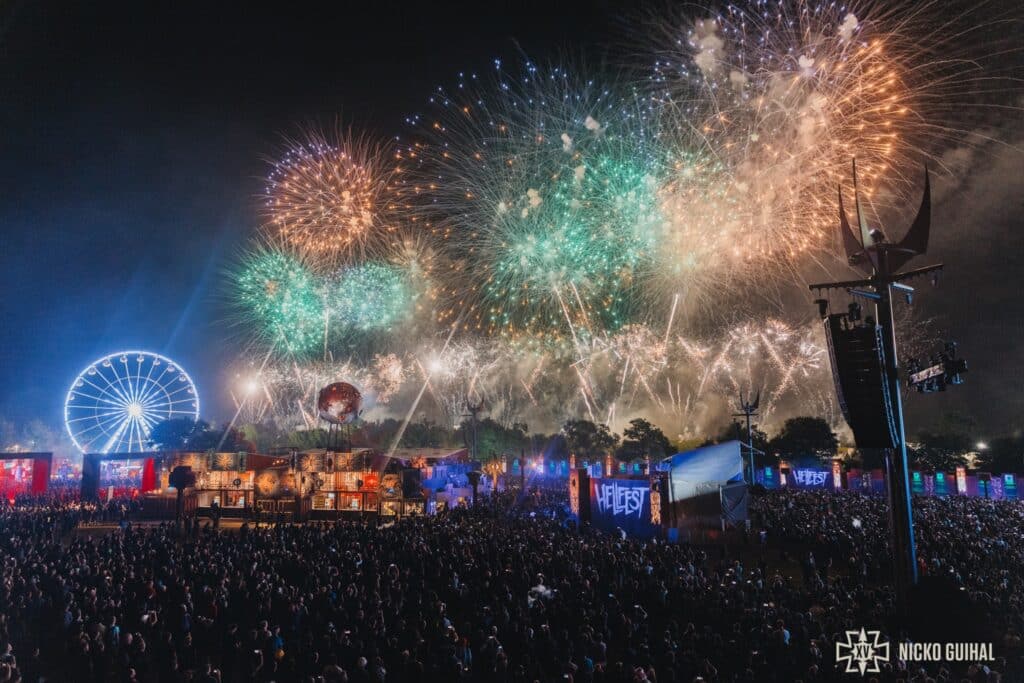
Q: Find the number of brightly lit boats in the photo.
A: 0